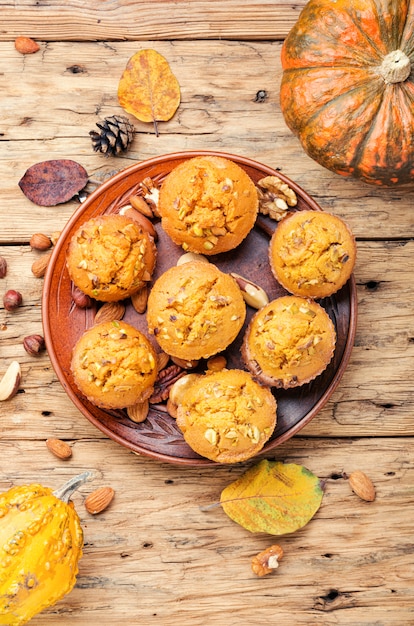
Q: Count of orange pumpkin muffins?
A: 7